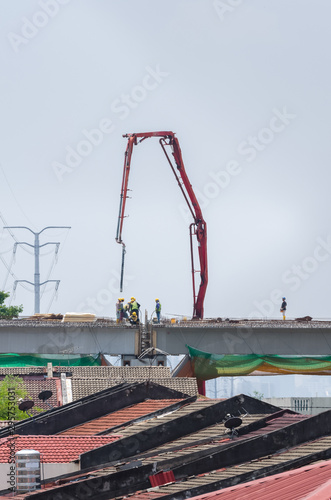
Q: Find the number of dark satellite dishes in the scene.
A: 3